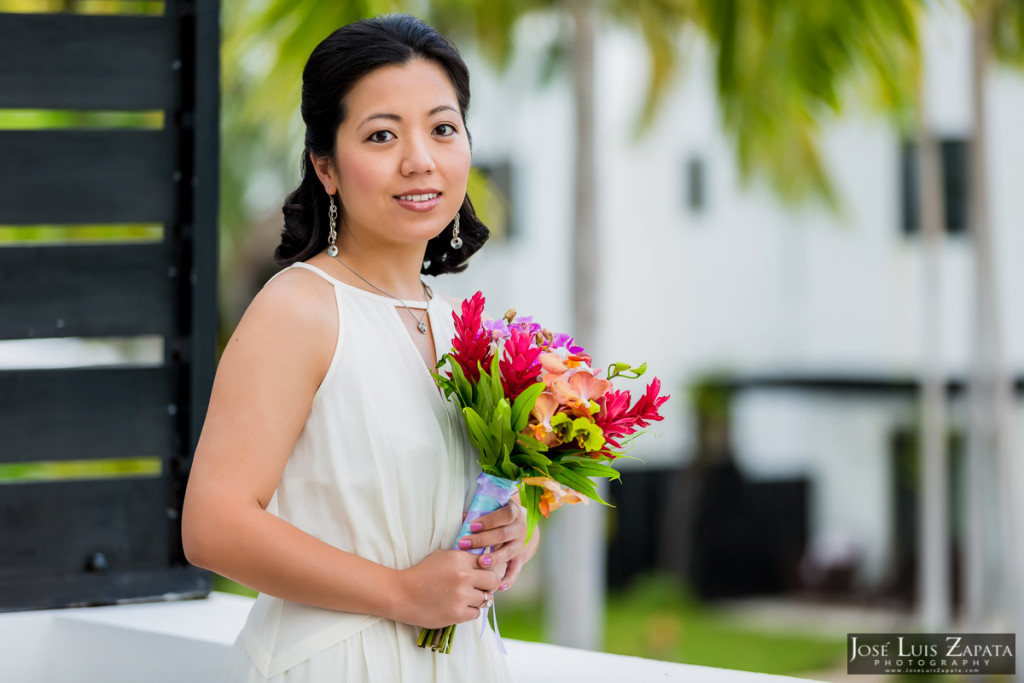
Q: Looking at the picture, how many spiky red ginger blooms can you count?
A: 3